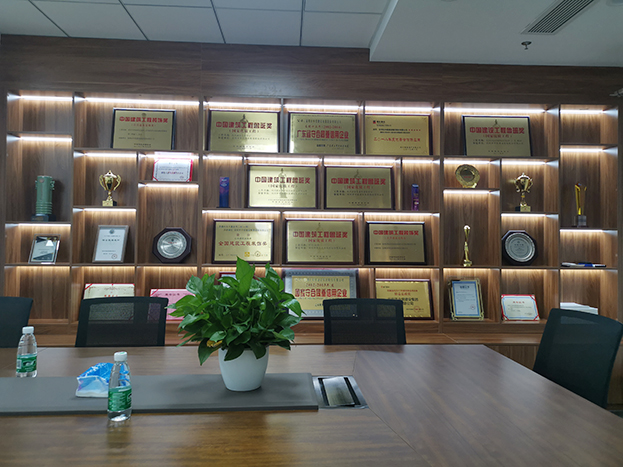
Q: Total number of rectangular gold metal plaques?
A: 12